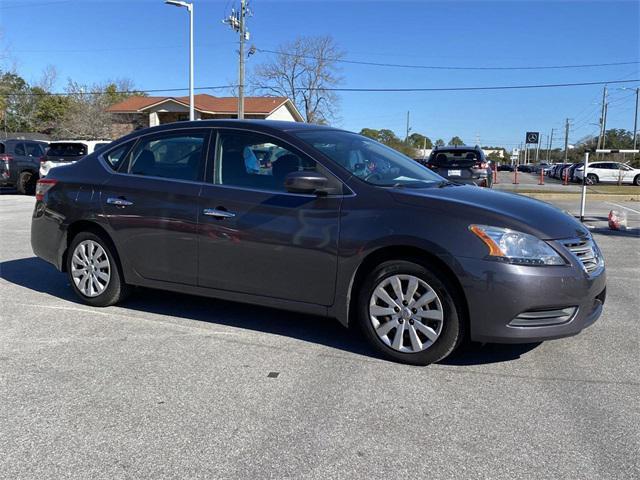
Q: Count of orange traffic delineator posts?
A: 4